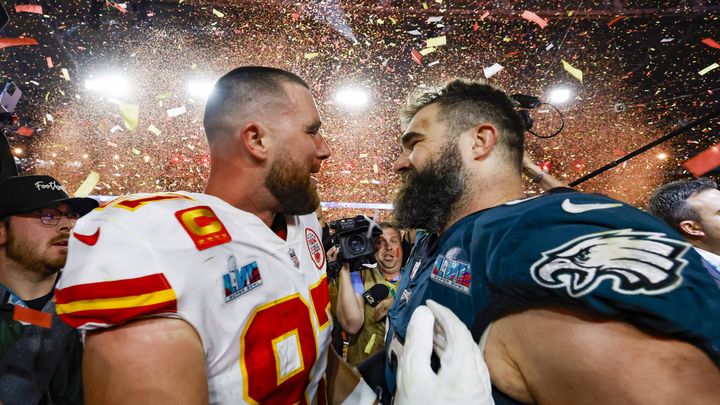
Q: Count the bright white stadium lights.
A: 4